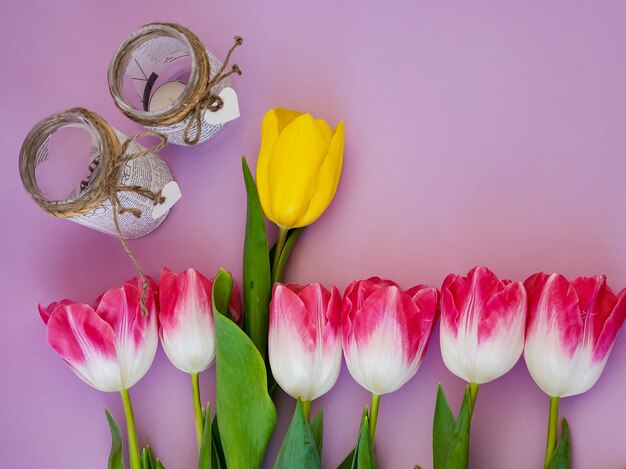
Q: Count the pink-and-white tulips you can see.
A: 6